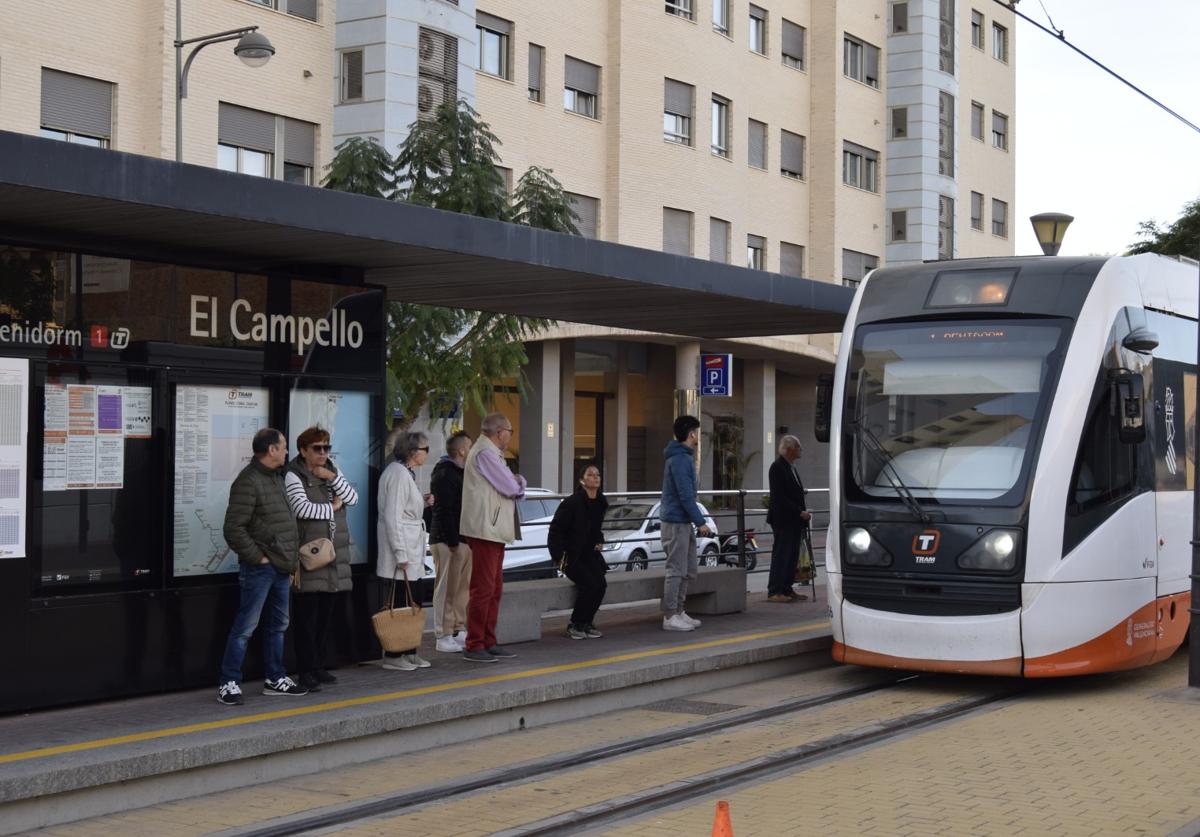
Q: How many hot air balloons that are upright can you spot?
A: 0